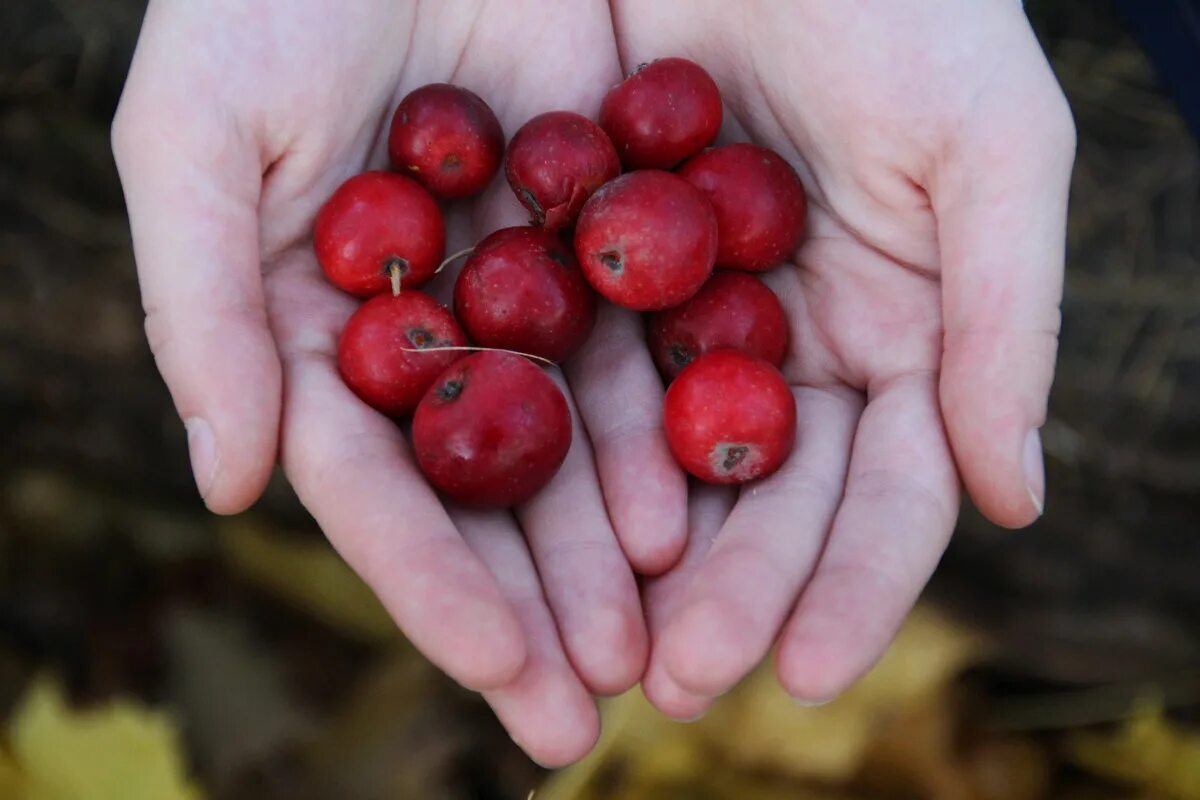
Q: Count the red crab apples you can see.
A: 11